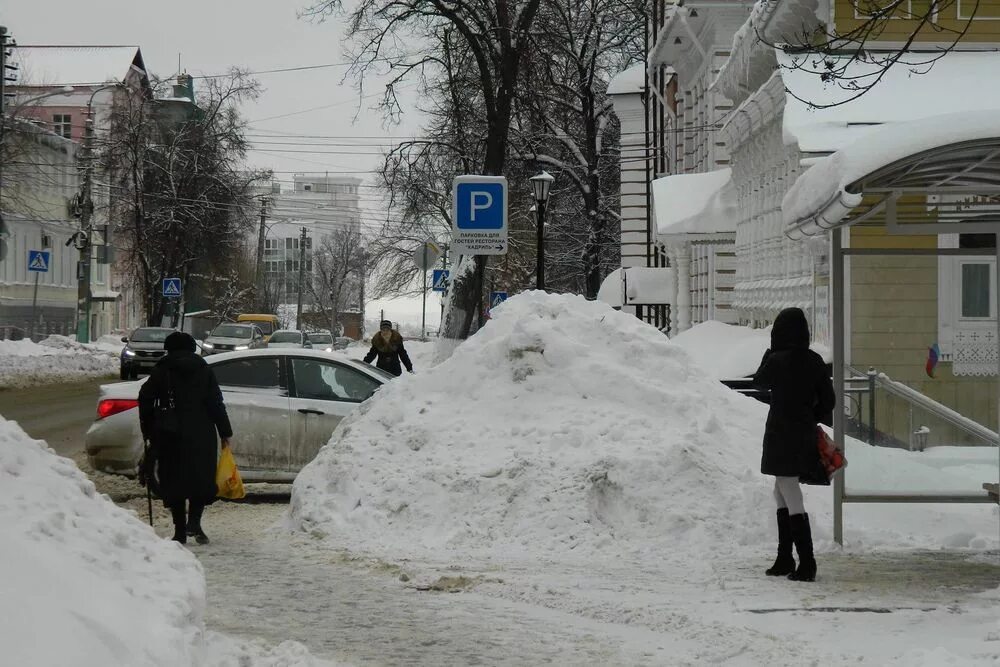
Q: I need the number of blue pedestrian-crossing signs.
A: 4